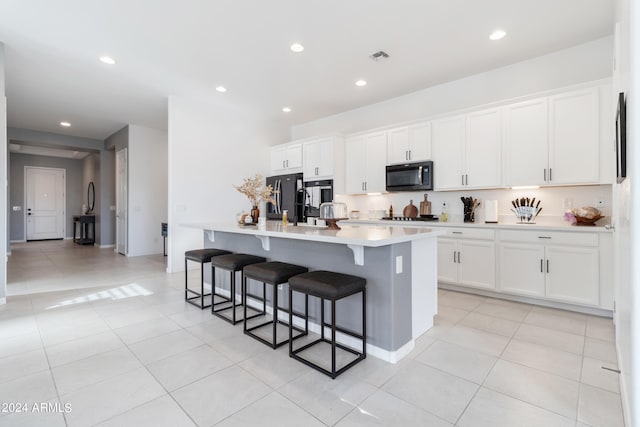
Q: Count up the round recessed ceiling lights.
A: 7